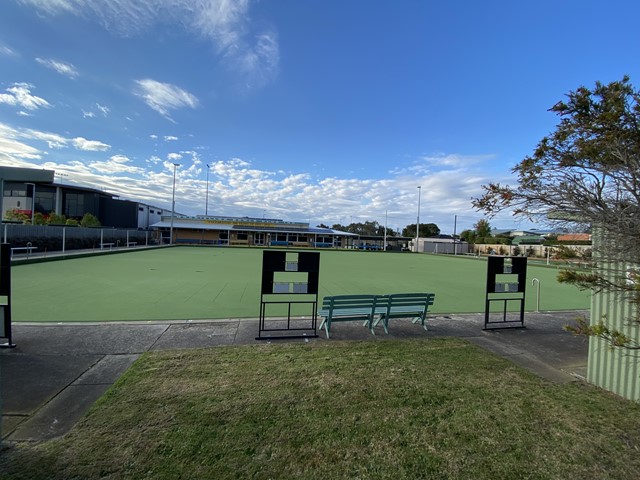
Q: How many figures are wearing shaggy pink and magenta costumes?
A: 0